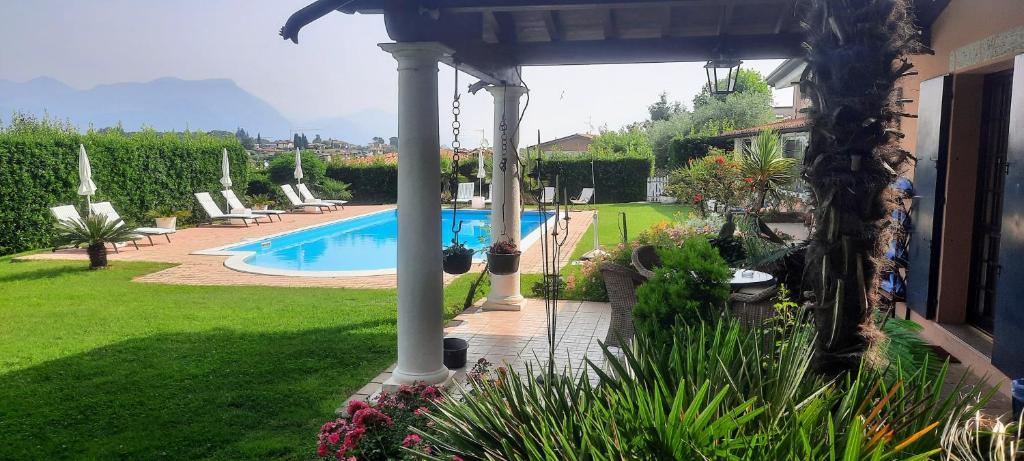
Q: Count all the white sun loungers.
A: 10